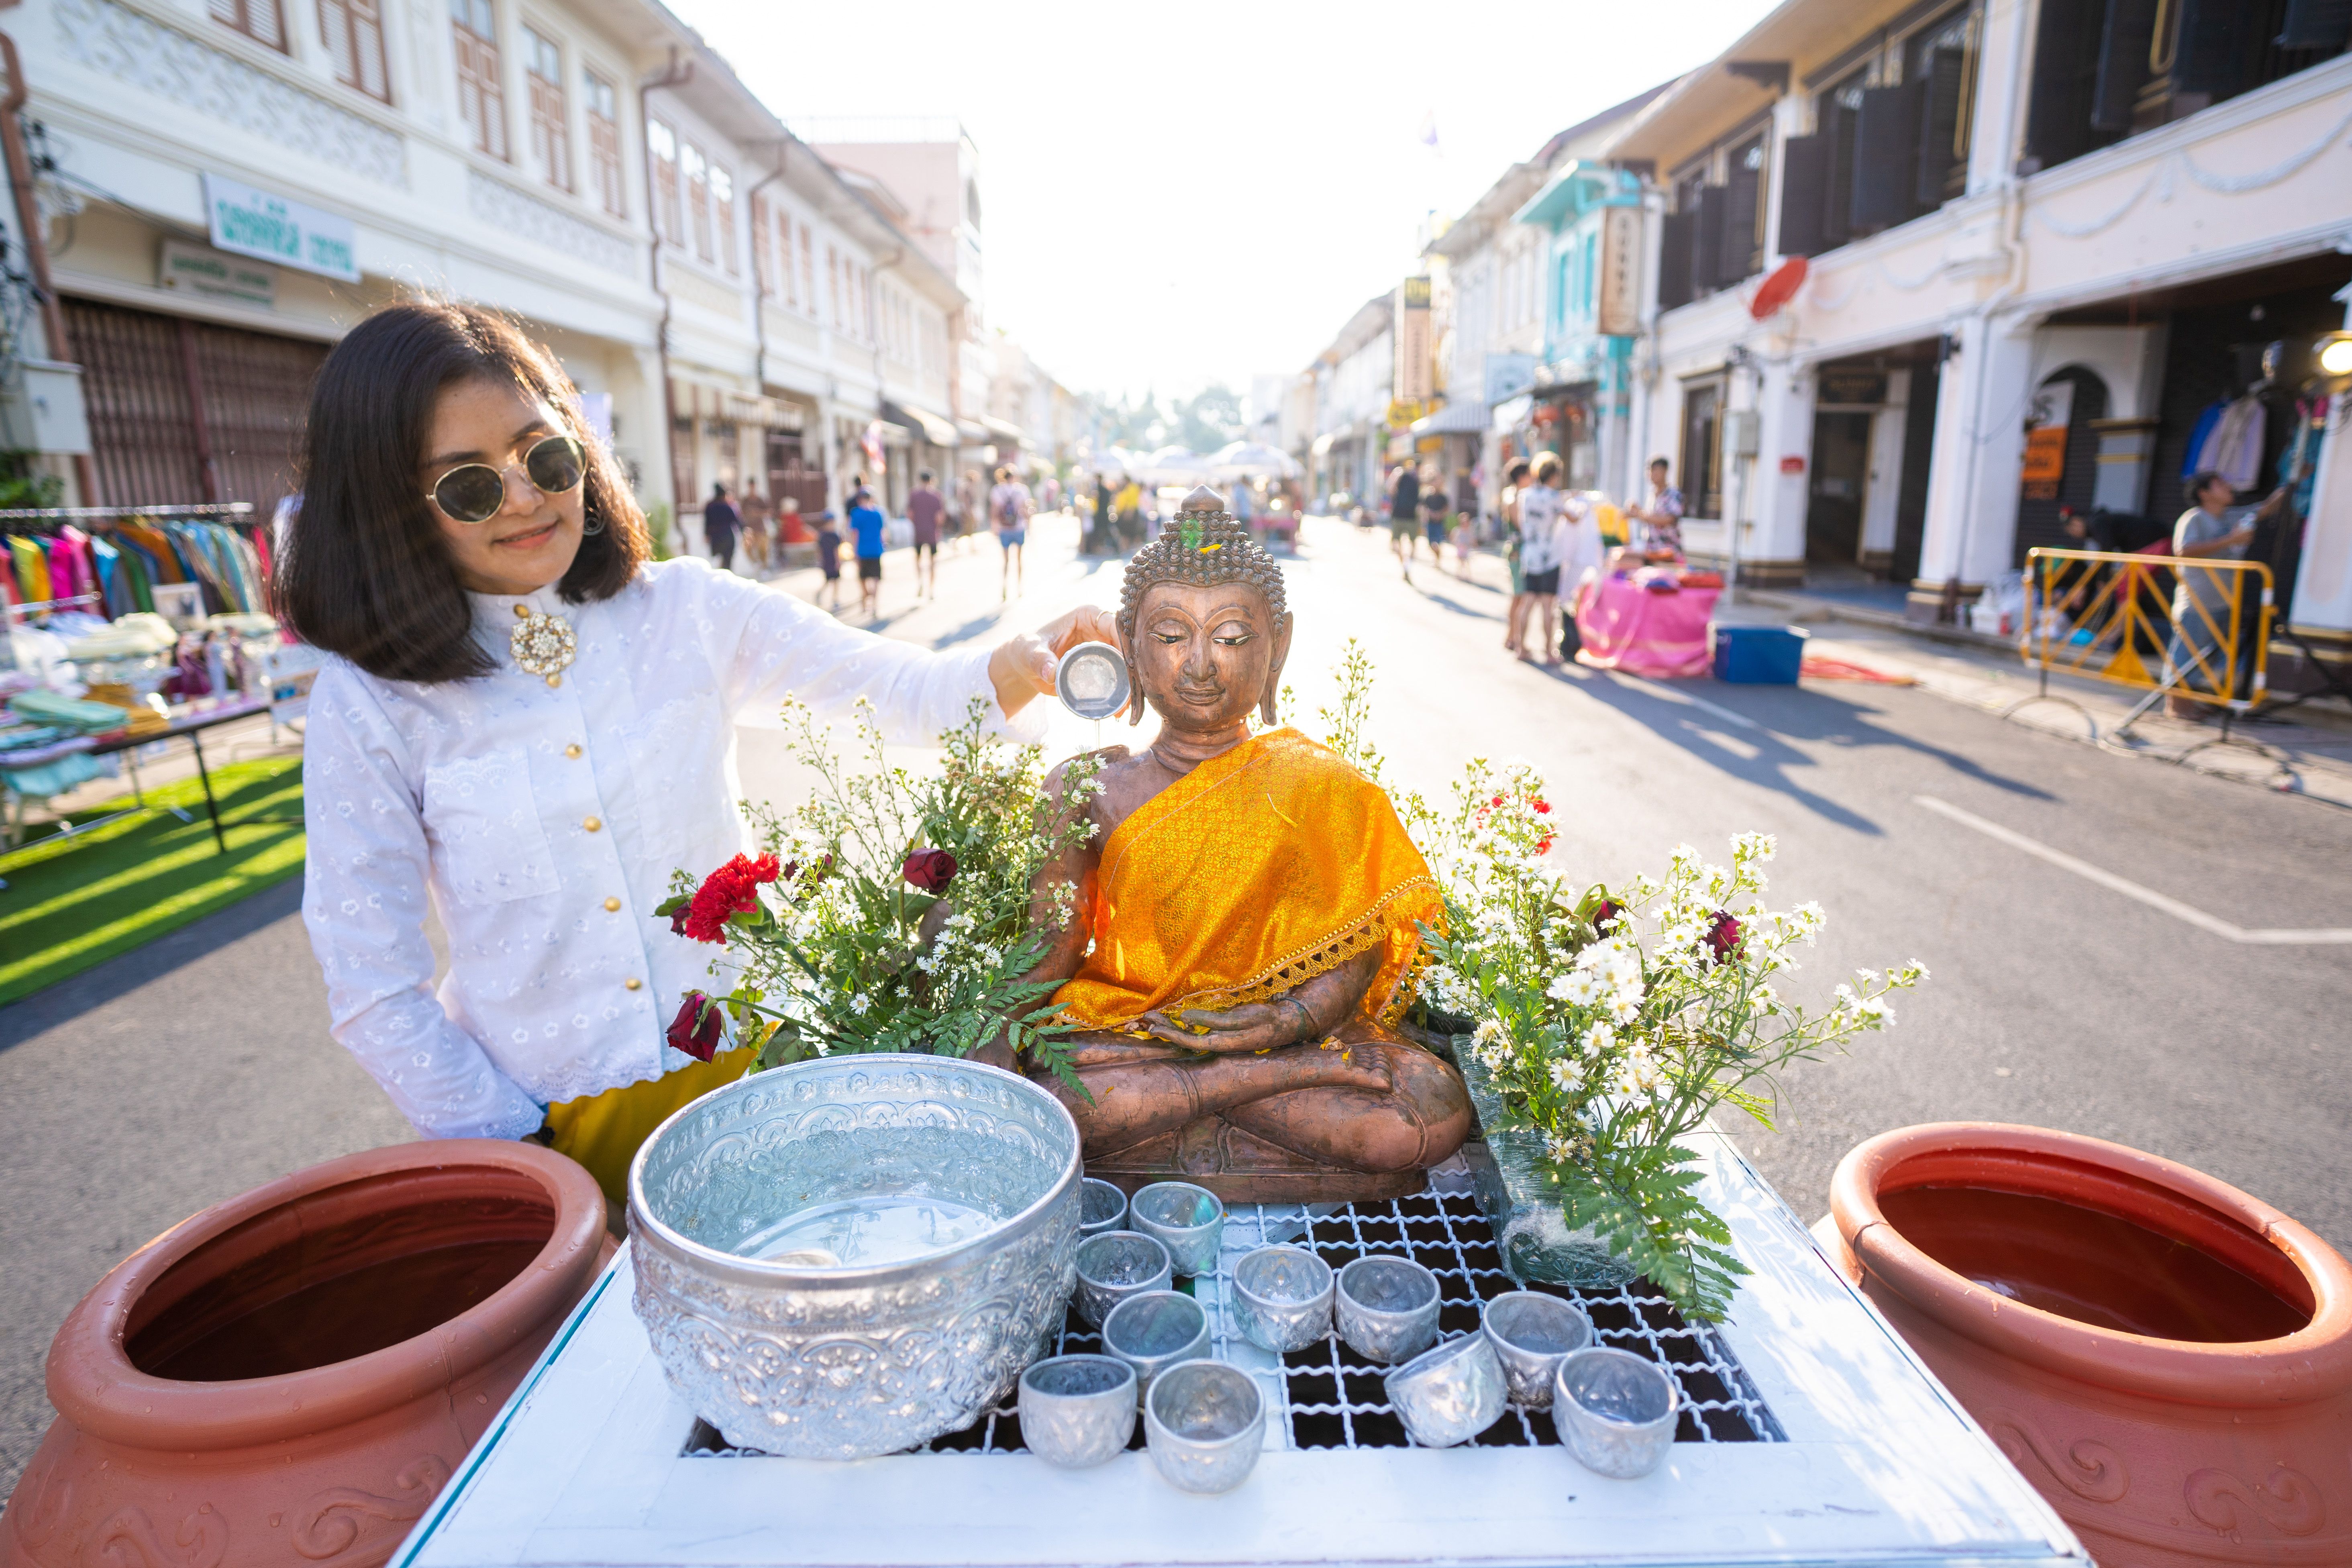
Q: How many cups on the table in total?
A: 11